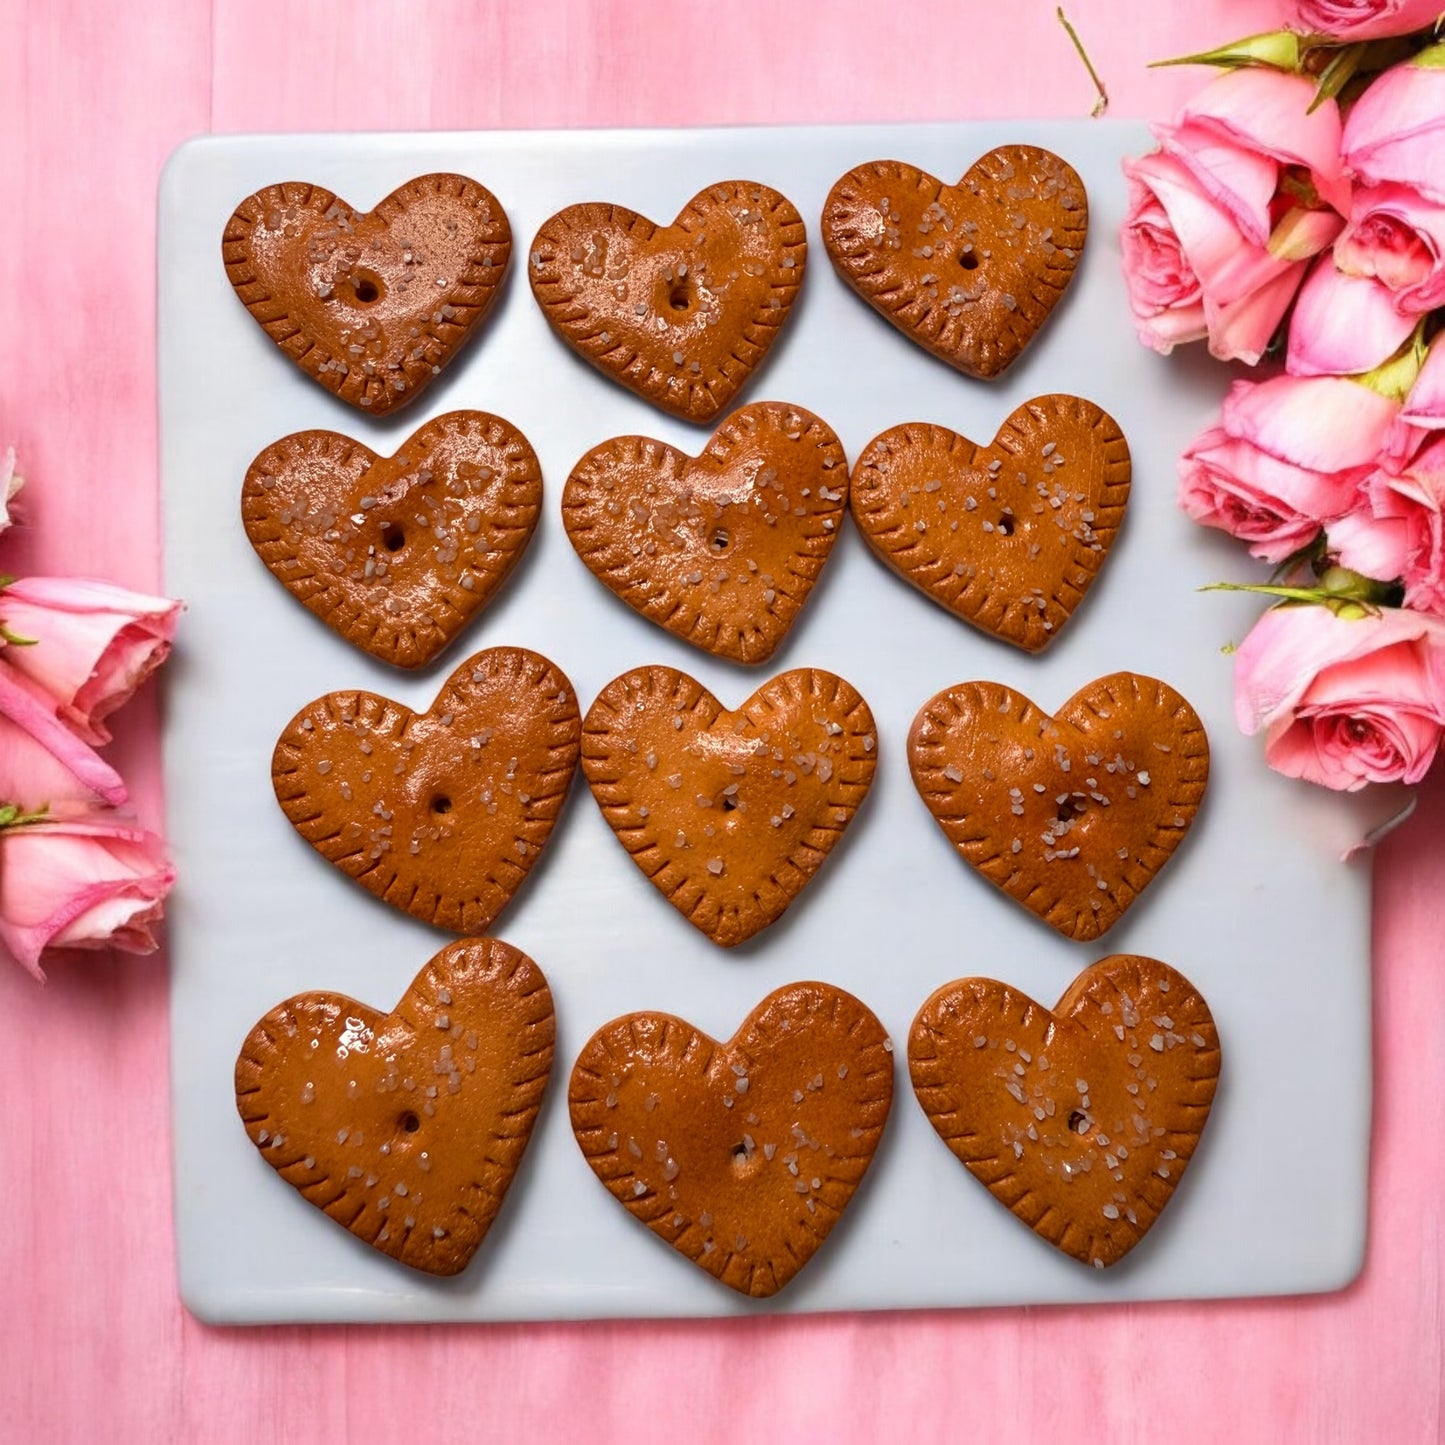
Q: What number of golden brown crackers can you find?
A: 12